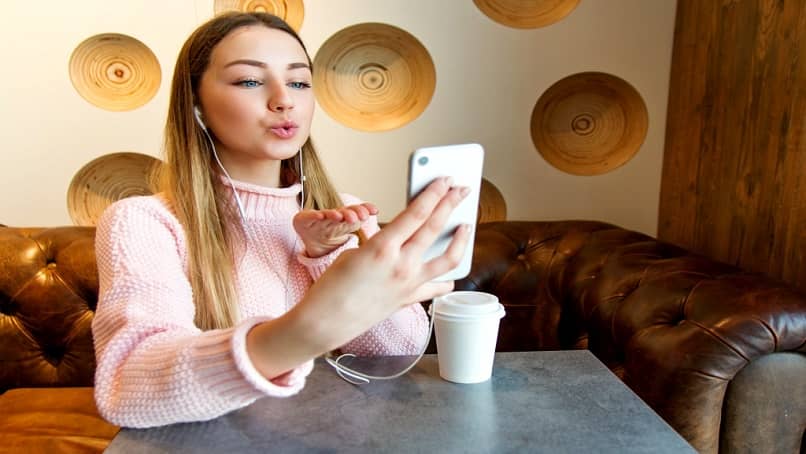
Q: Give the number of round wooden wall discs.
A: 7